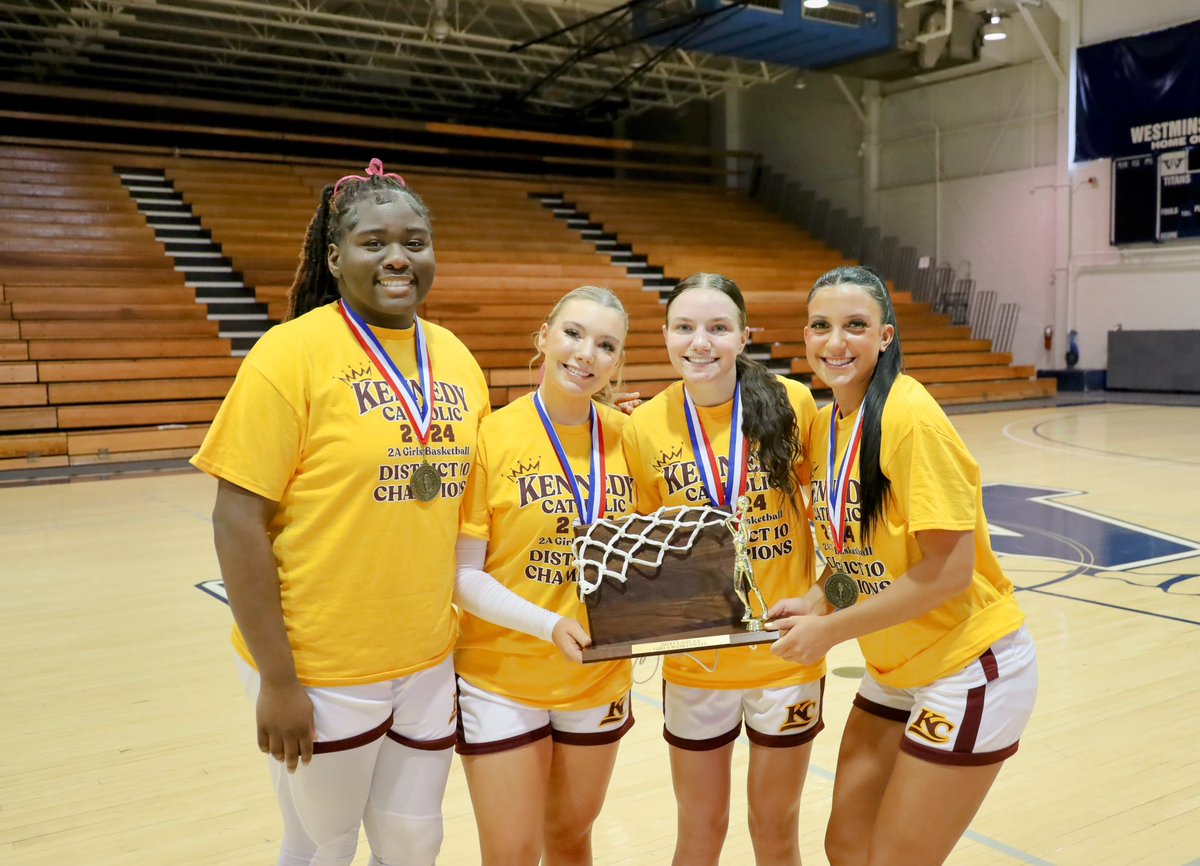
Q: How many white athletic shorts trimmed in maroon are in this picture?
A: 4